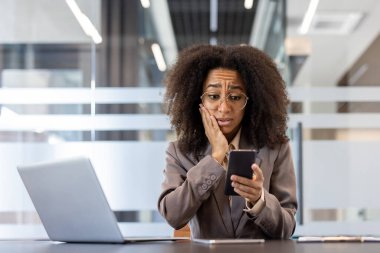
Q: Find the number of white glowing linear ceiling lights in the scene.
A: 5